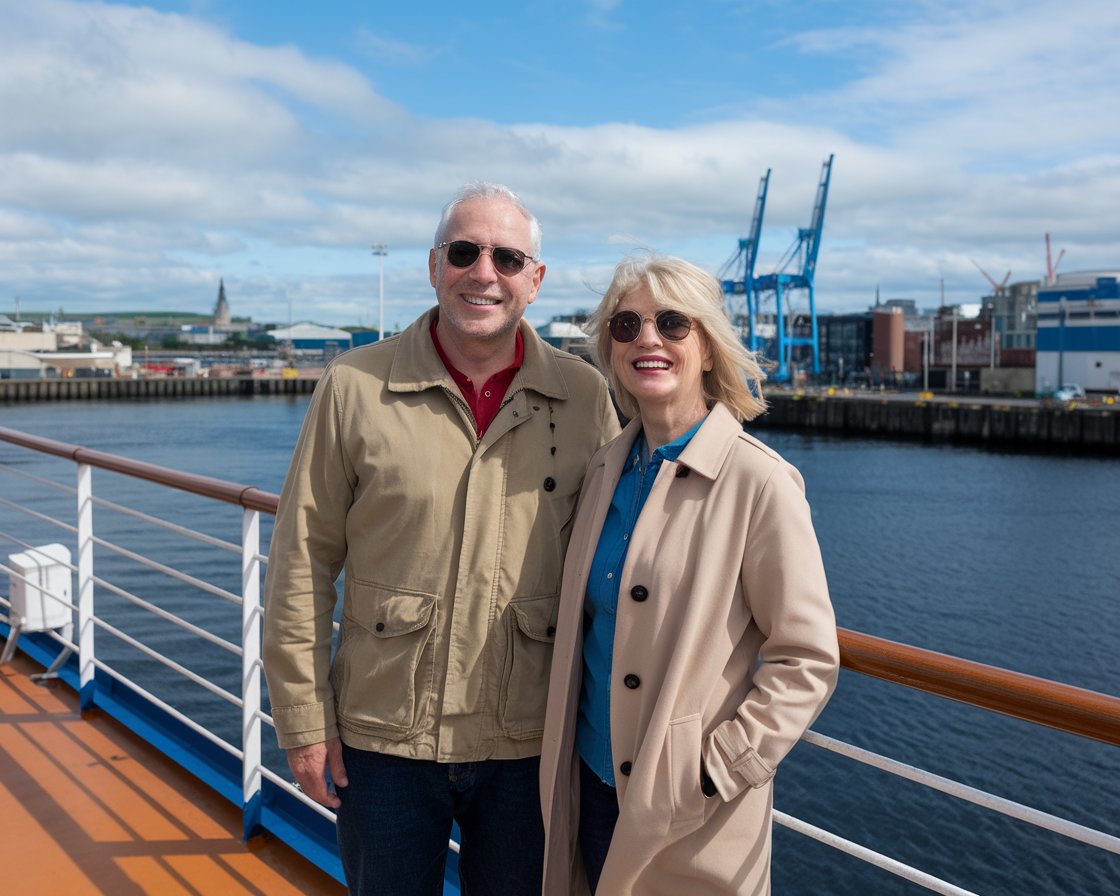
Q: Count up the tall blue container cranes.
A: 2